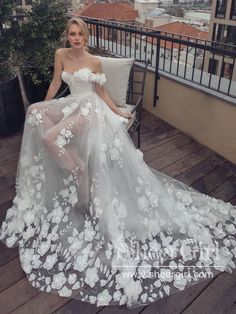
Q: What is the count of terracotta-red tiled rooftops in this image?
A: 2